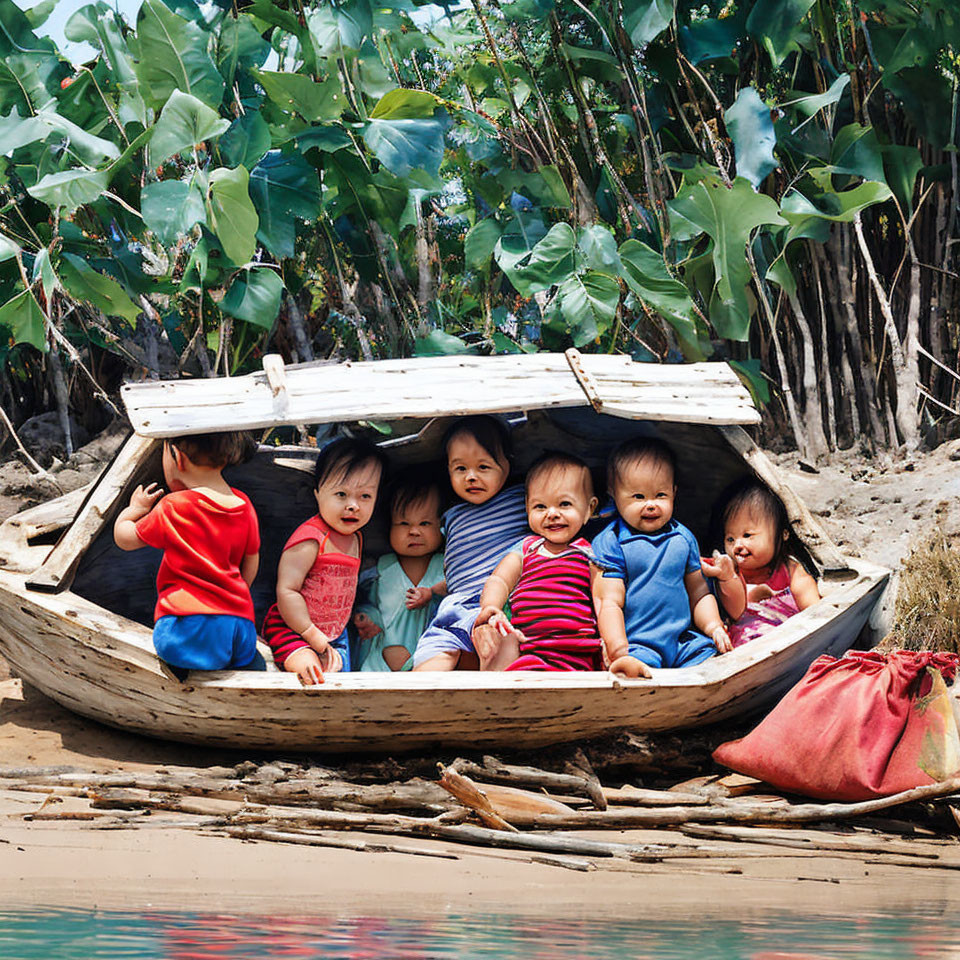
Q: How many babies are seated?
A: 6